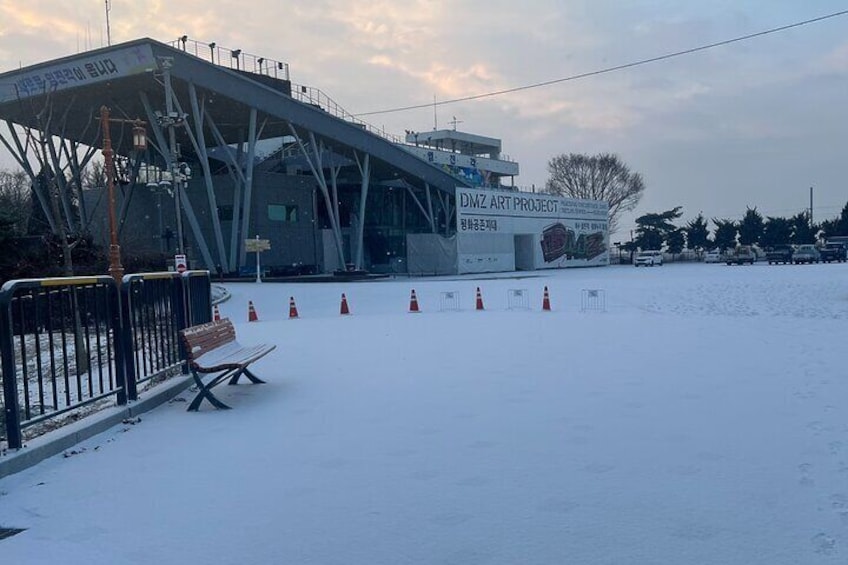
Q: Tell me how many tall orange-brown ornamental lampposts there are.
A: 1